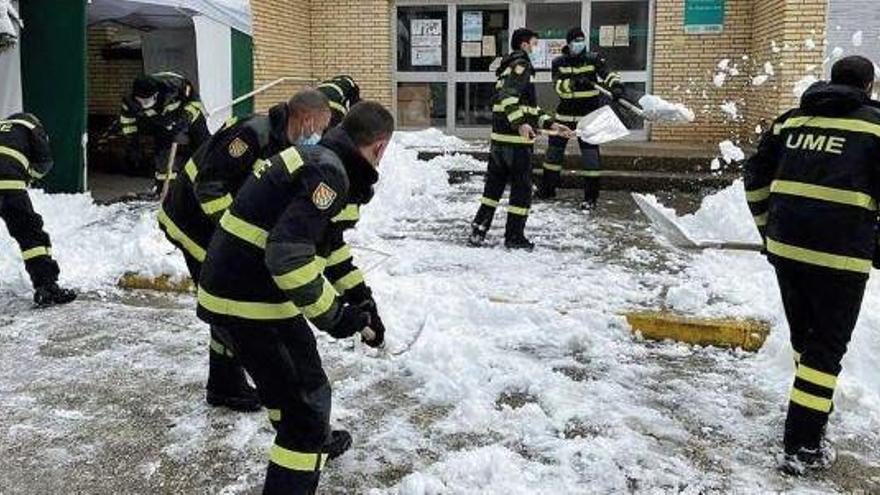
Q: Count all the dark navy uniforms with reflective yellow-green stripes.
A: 8